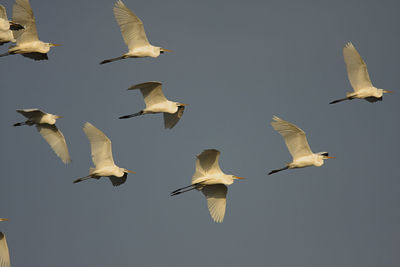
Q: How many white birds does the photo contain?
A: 10